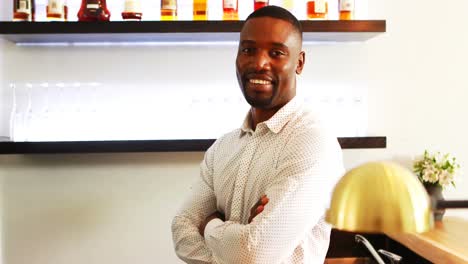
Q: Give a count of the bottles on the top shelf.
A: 11